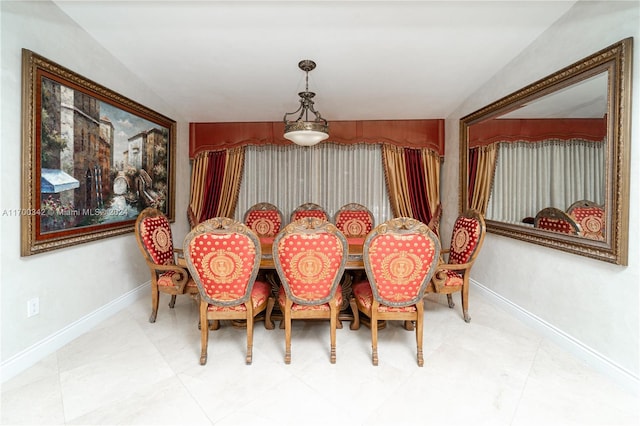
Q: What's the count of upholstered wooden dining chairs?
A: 8